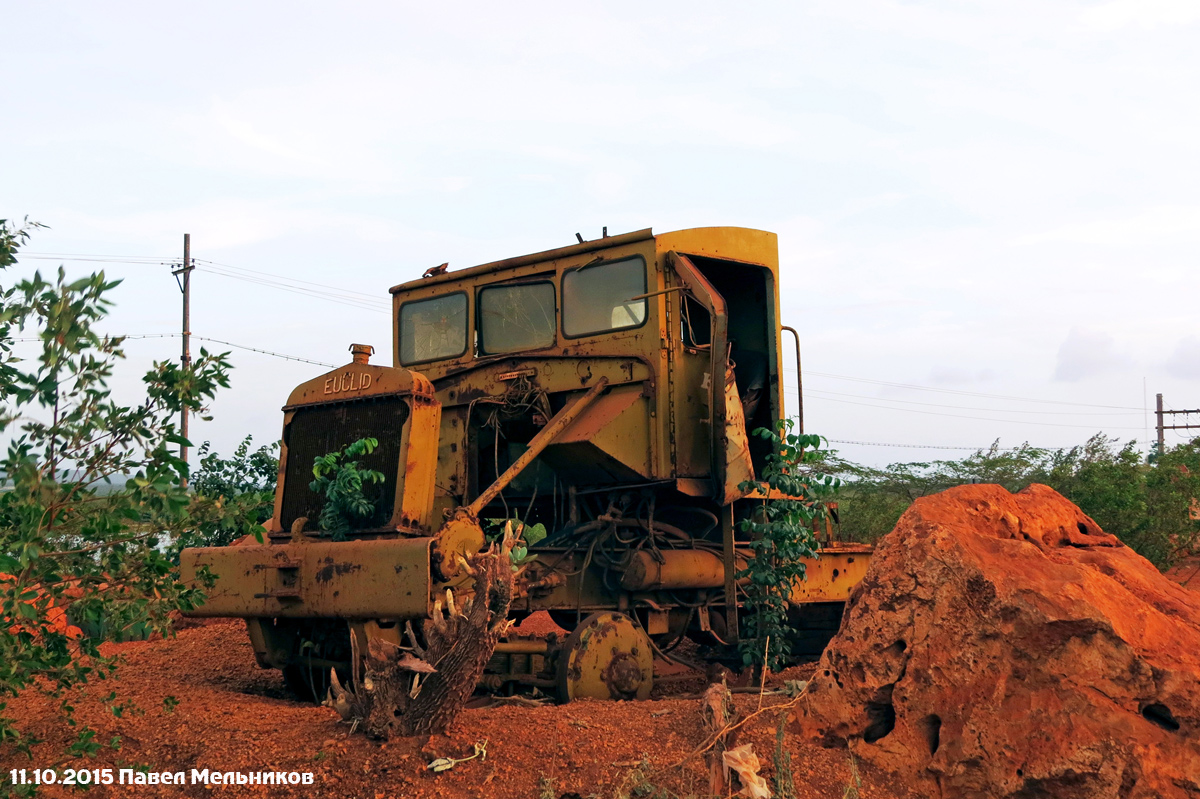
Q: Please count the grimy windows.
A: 3